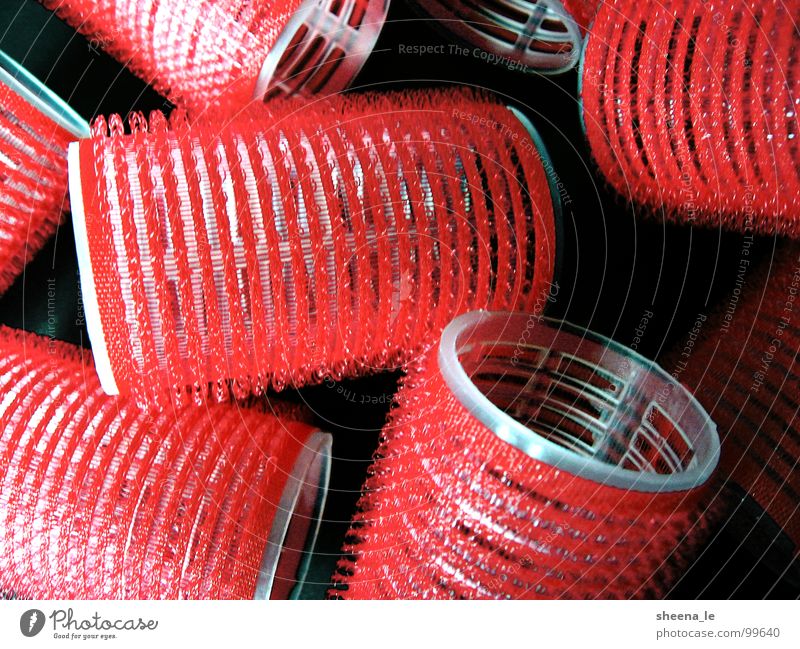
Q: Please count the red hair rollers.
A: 8